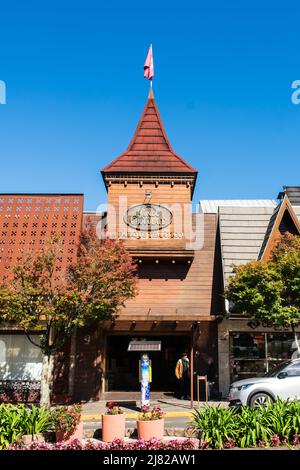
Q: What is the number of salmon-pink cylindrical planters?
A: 3